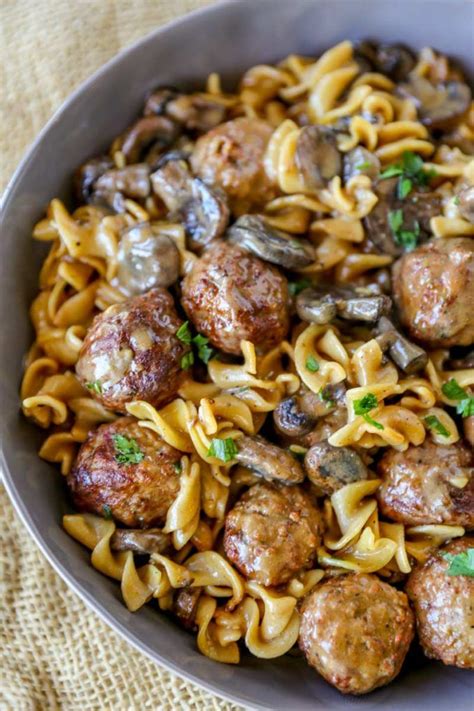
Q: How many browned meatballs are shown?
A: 9